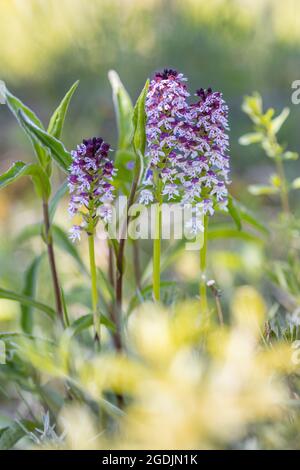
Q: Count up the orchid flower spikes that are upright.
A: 3